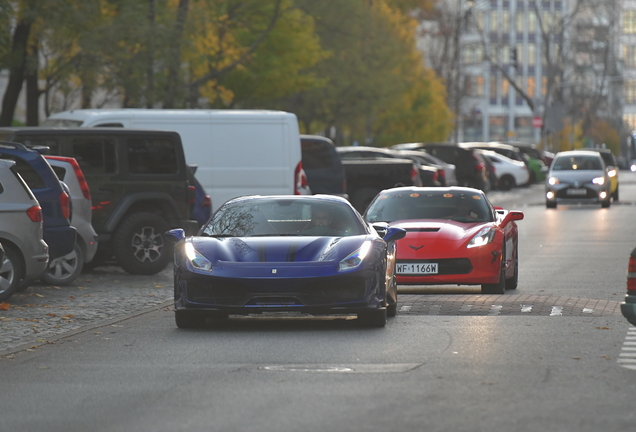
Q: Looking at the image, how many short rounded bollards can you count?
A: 0